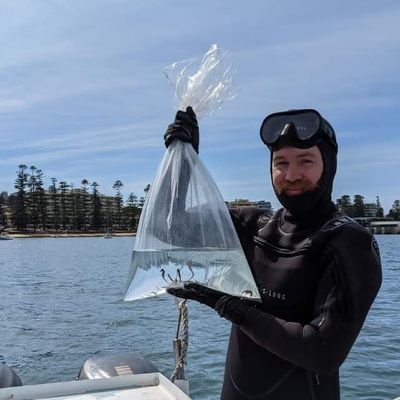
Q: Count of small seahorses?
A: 4